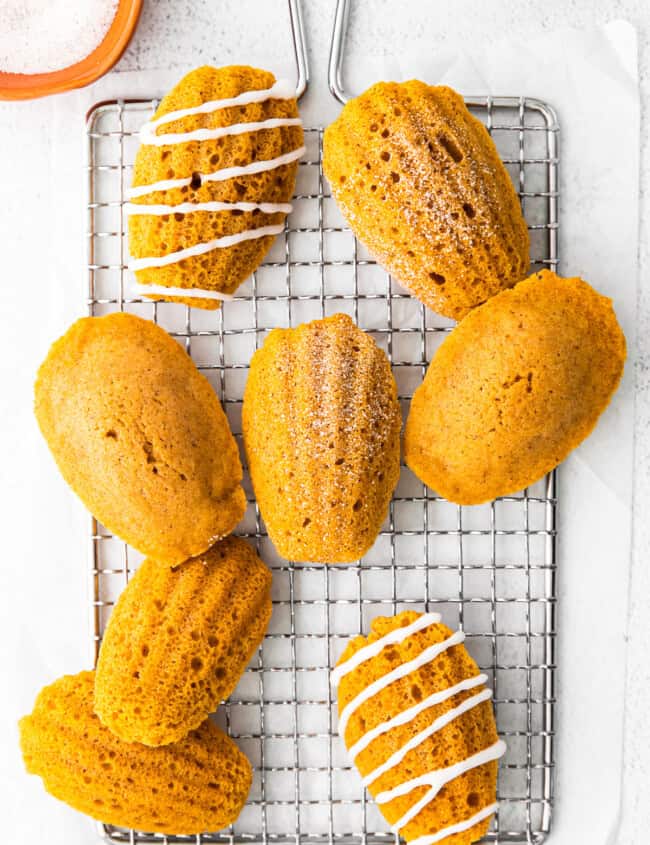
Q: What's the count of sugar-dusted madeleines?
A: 2